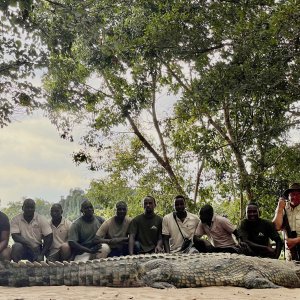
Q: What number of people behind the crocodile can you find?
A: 10